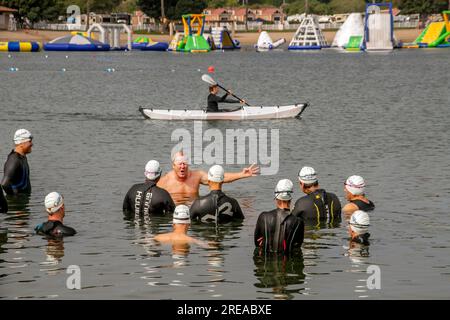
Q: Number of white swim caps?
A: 9